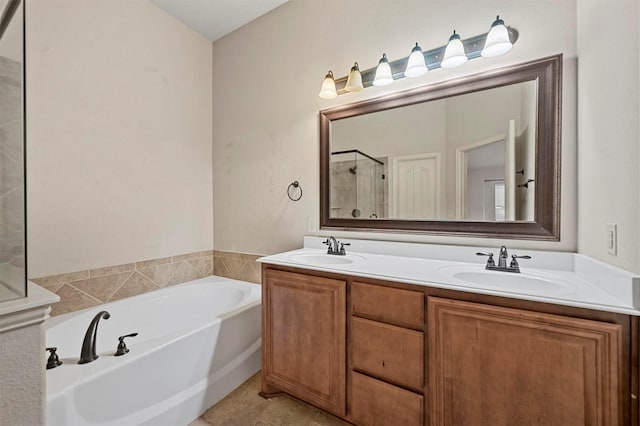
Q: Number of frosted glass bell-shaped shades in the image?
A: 6